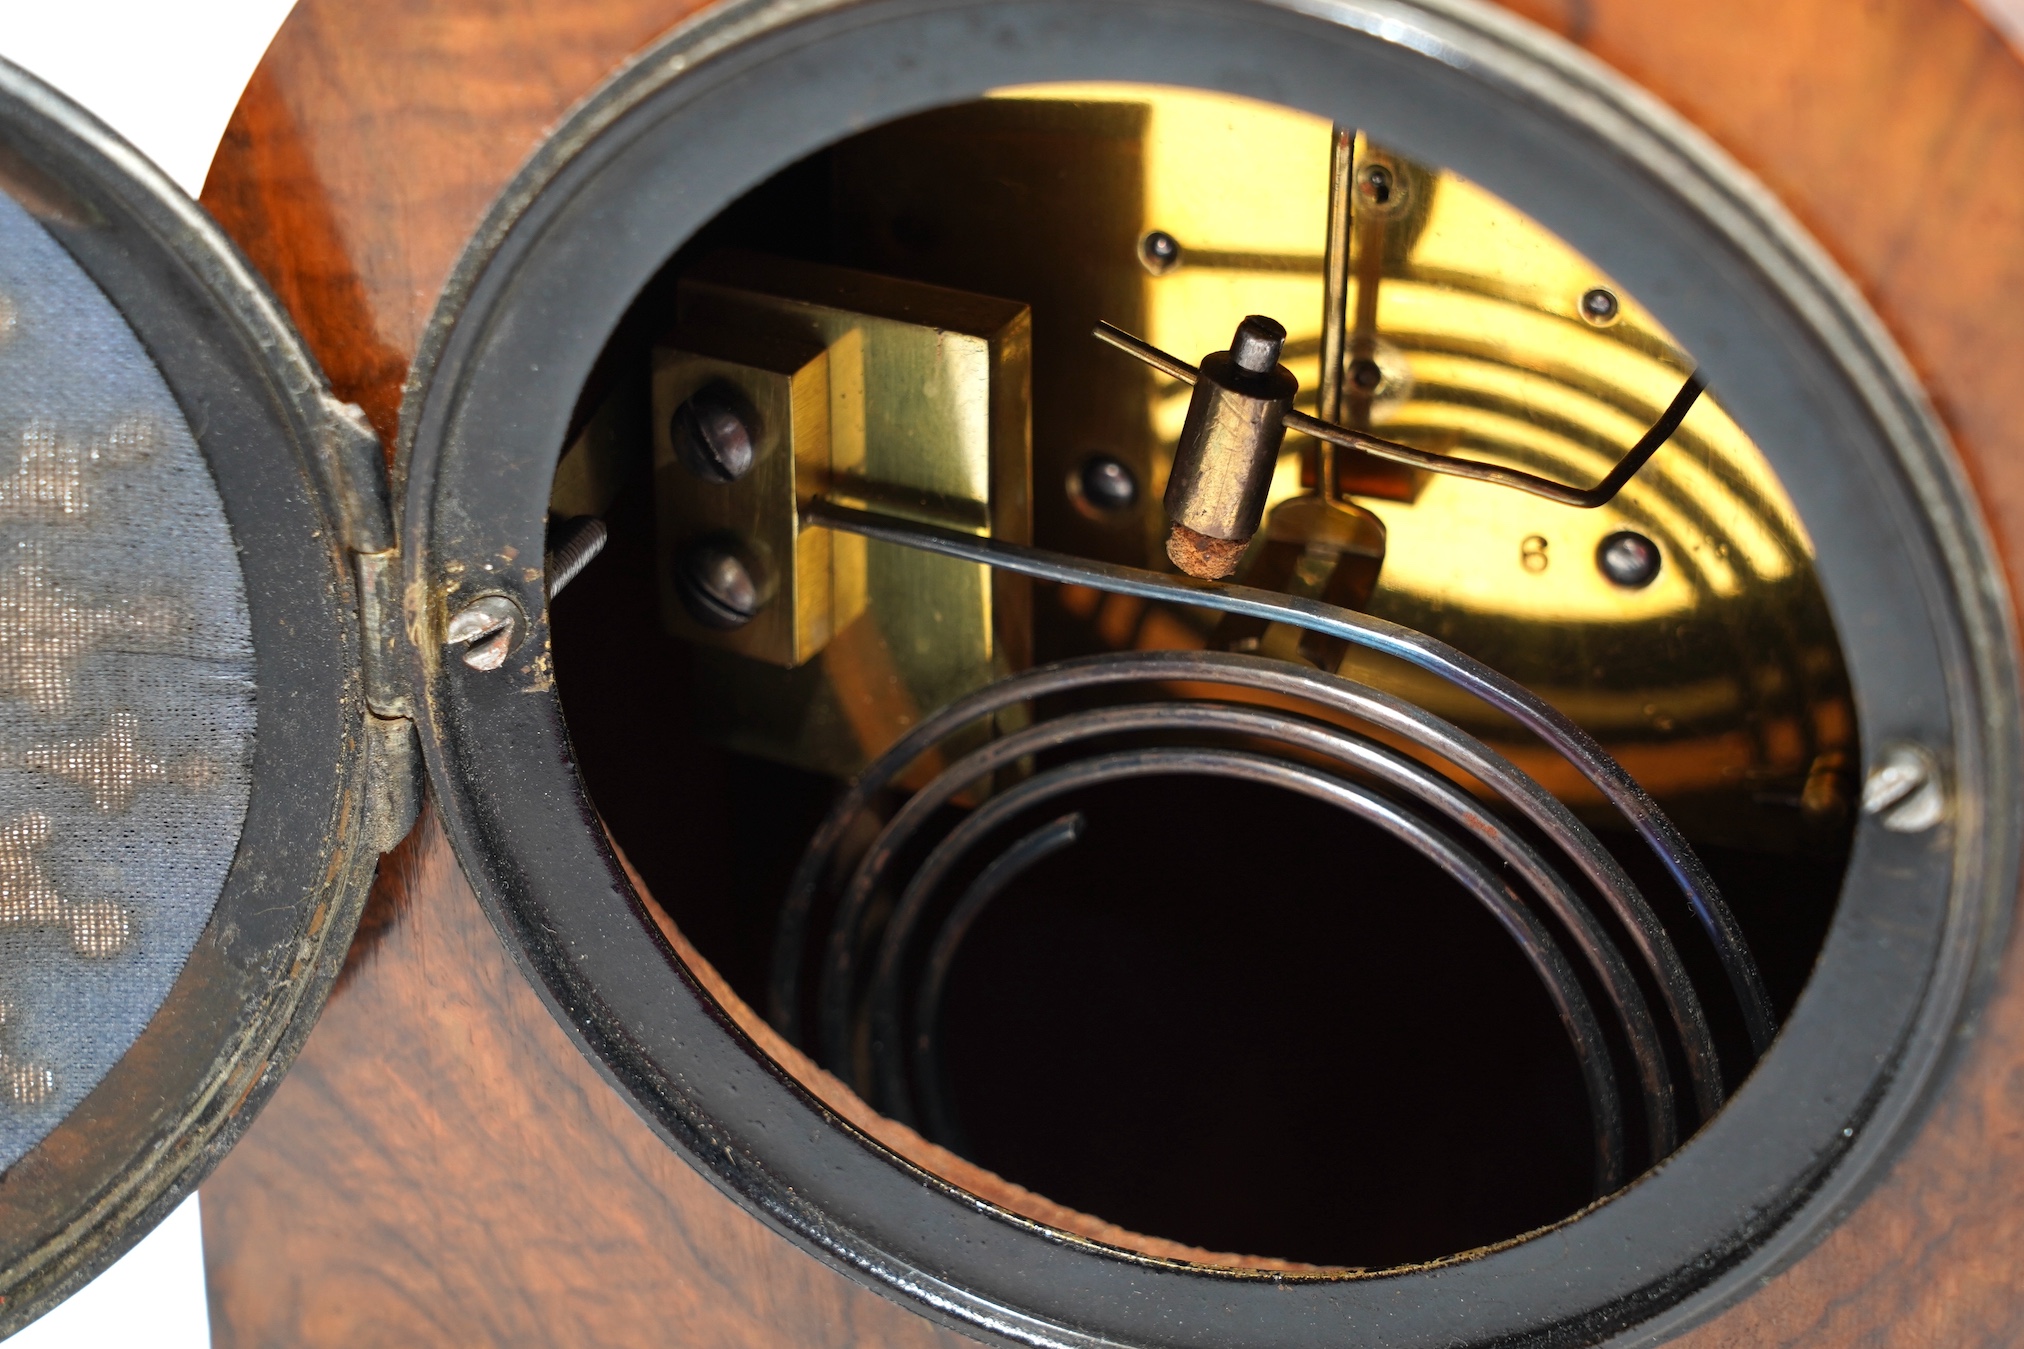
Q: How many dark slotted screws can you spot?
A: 2